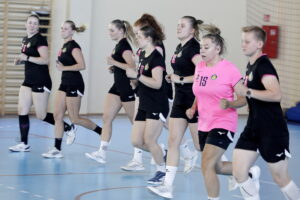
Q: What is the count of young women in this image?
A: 8